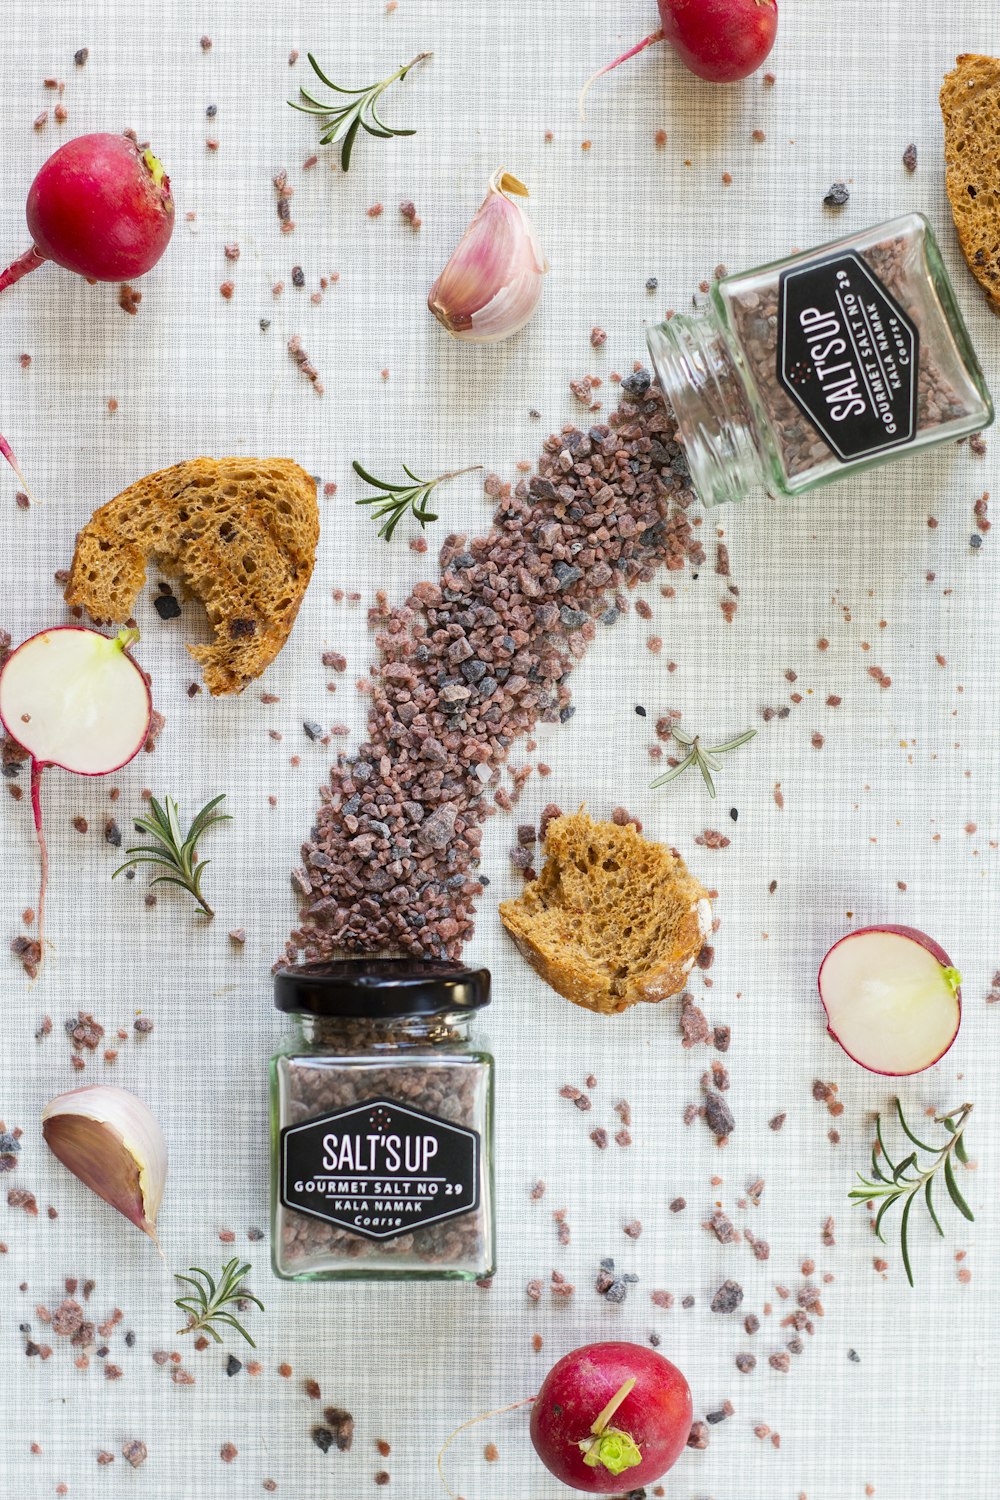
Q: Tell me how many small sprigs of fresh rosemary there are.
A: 6